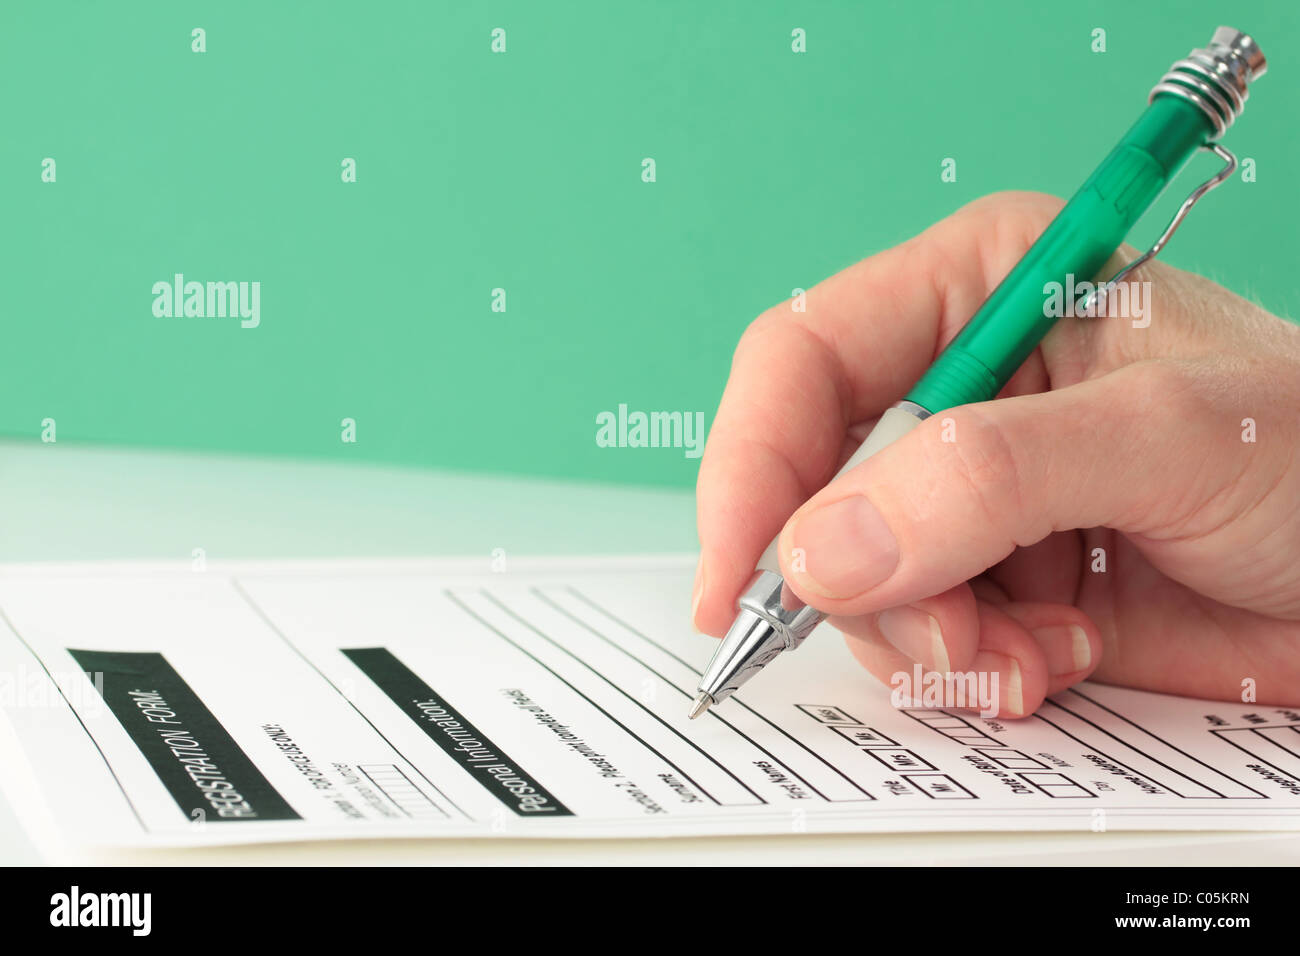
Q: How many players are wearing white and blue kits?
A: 0